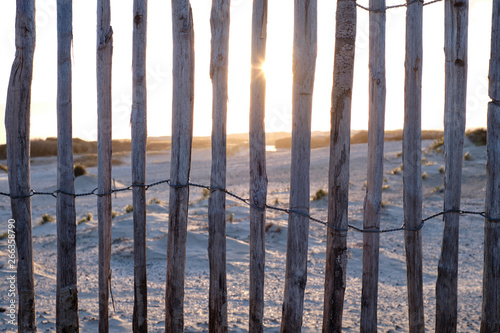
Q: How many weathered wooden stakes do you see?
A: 13